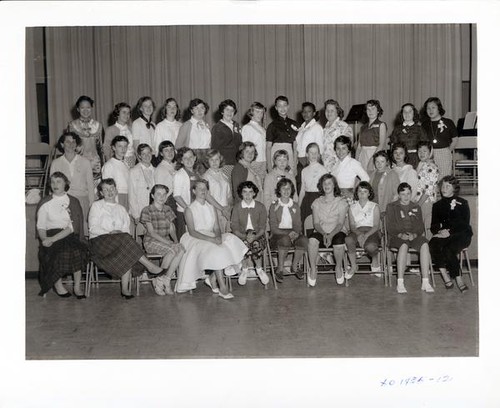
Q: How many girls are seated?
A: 10